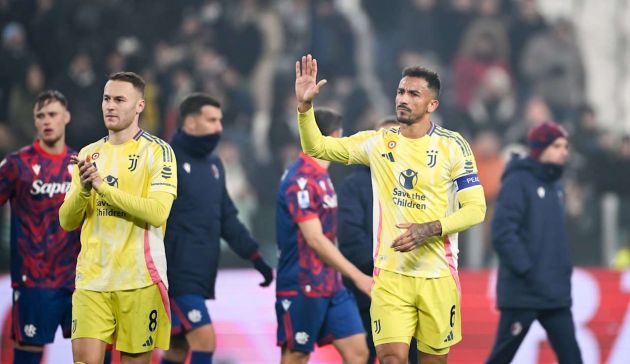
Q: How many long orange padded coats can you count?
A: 0